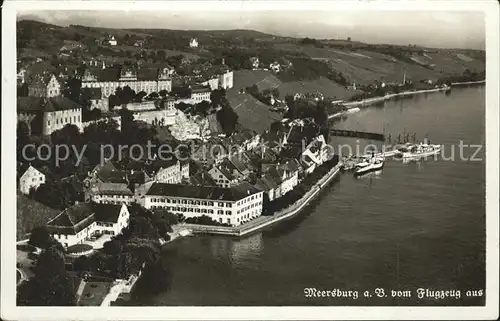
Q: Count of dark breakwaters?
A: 1